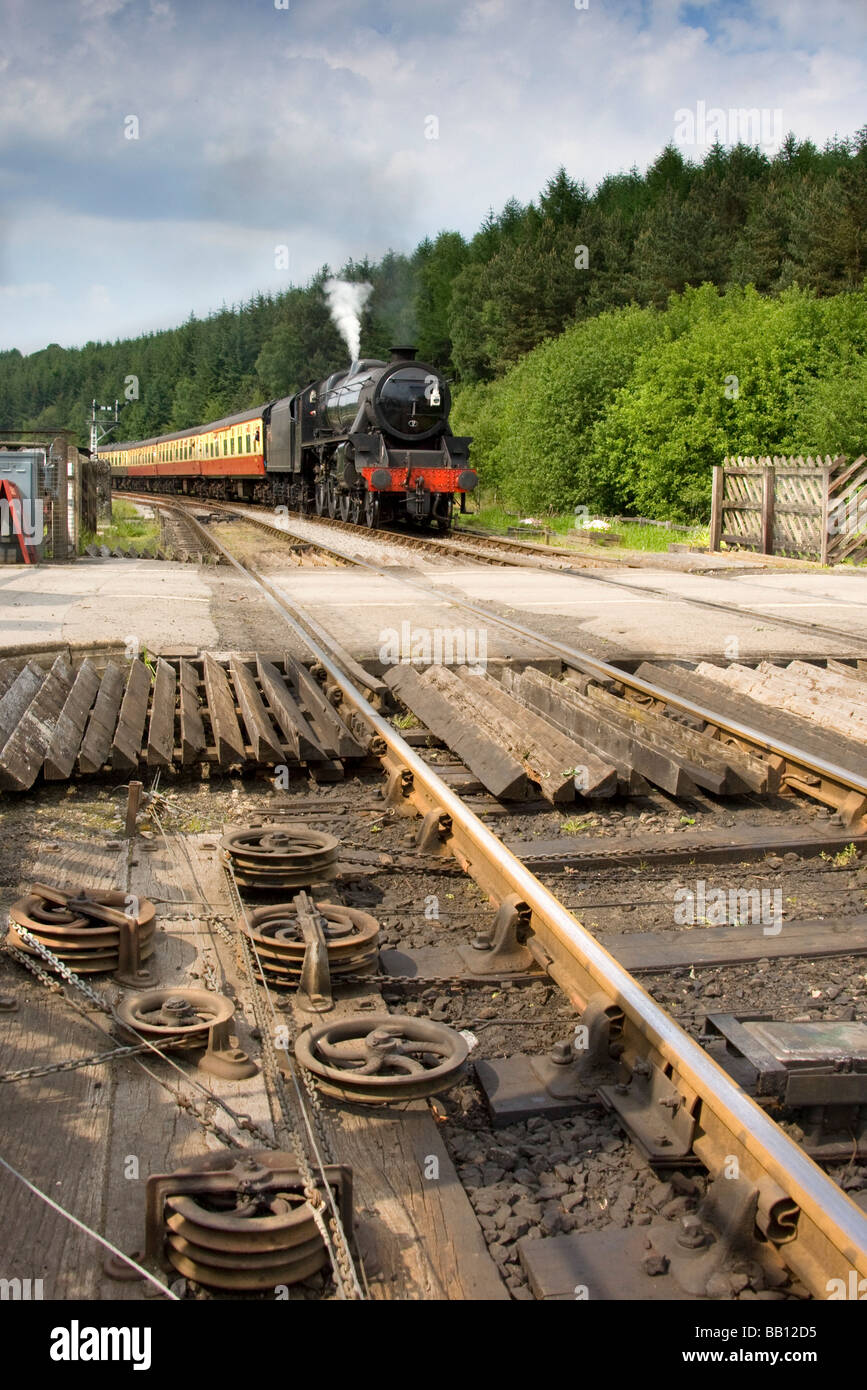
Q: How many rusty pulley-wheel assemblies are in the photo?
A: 6